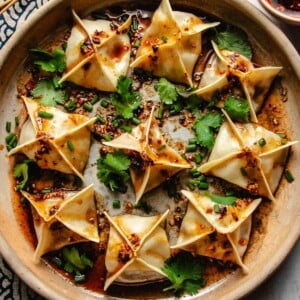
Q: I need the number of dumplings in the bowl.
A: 9